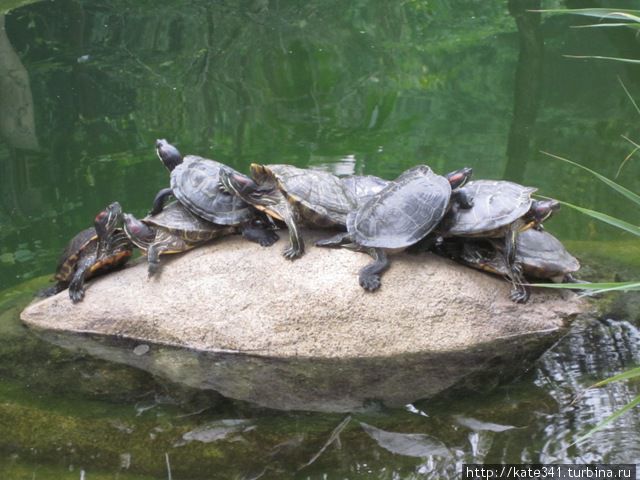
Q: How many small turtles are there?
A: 8